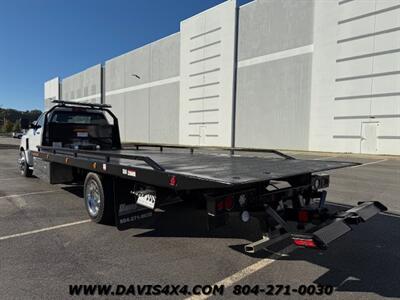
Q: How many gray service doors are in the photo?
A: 2